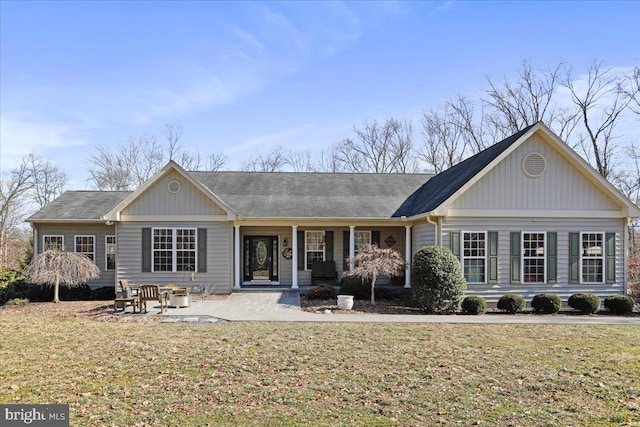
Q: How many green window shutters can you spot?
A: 12